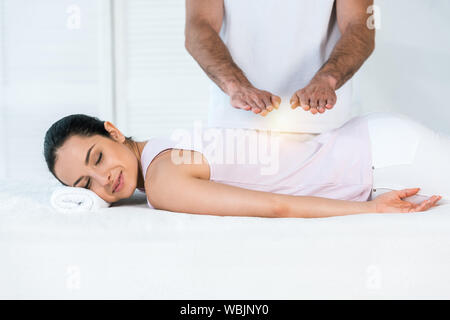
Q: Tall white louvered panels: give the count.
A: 2